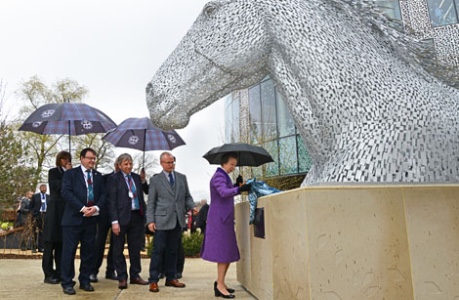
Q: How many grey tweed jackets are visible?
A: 1